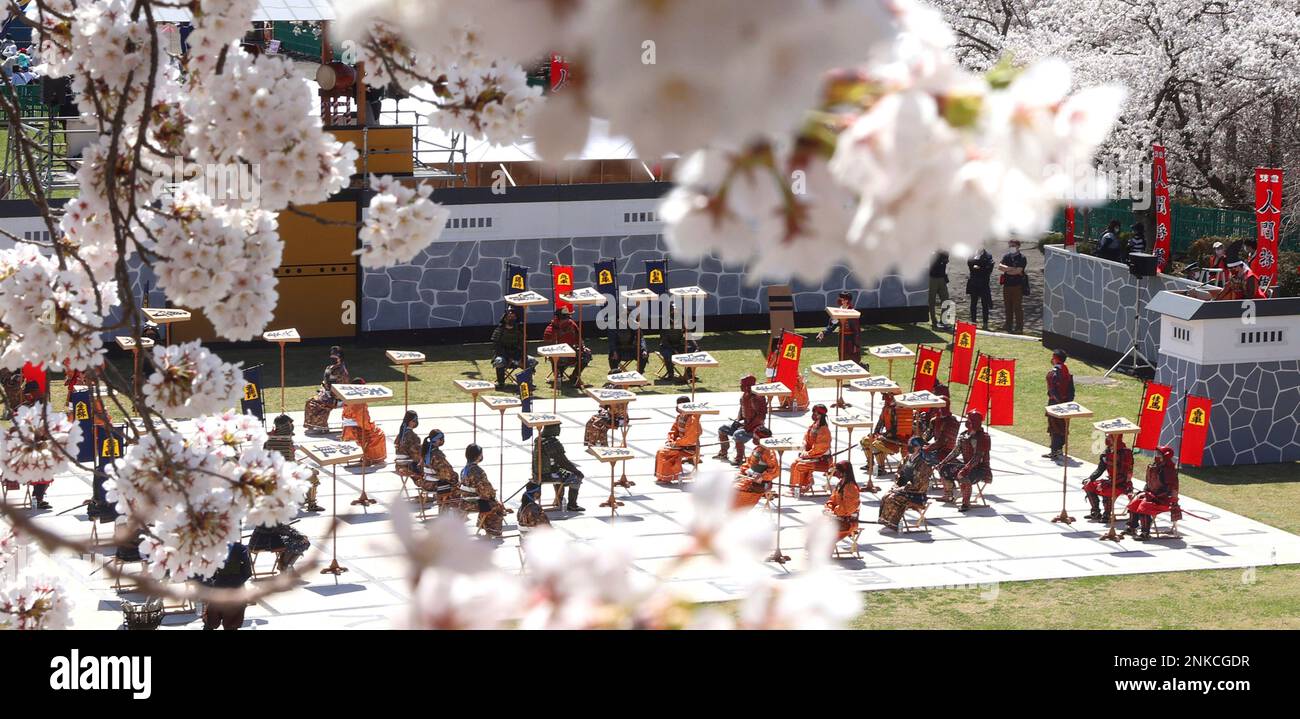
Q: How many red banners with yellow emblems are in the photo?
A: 8